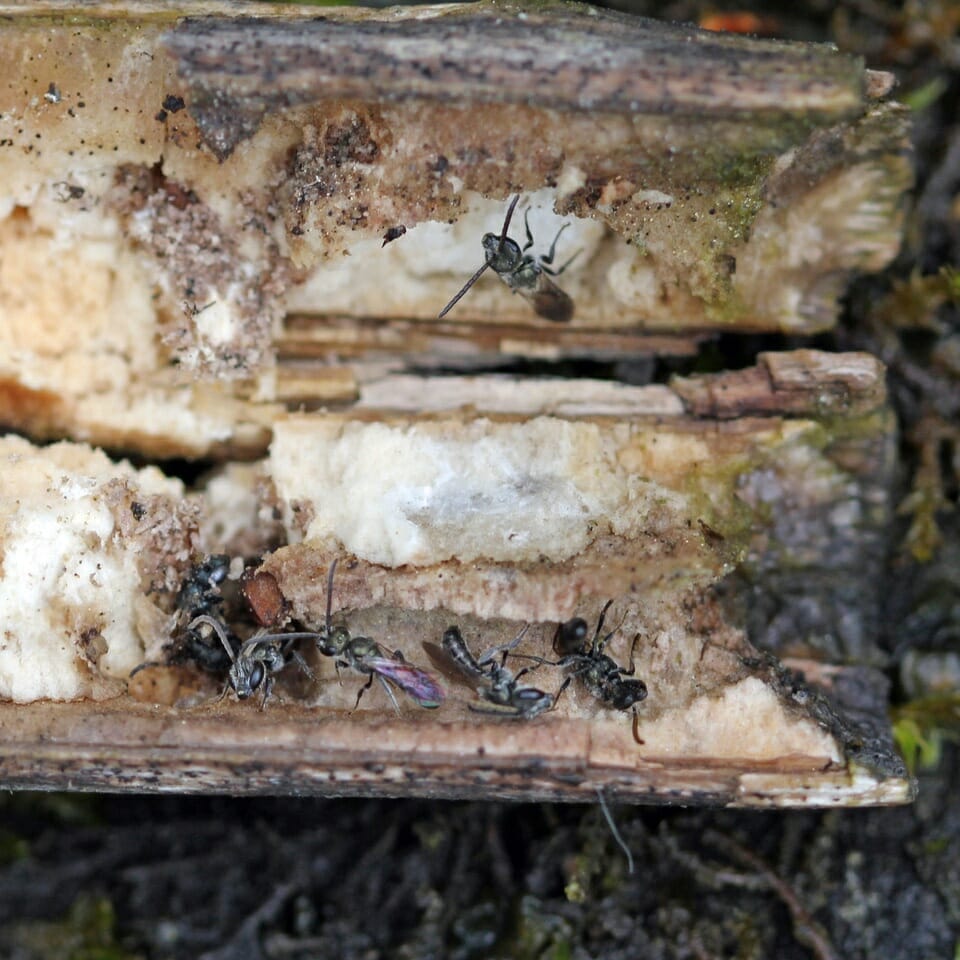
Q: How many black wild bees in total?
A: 6